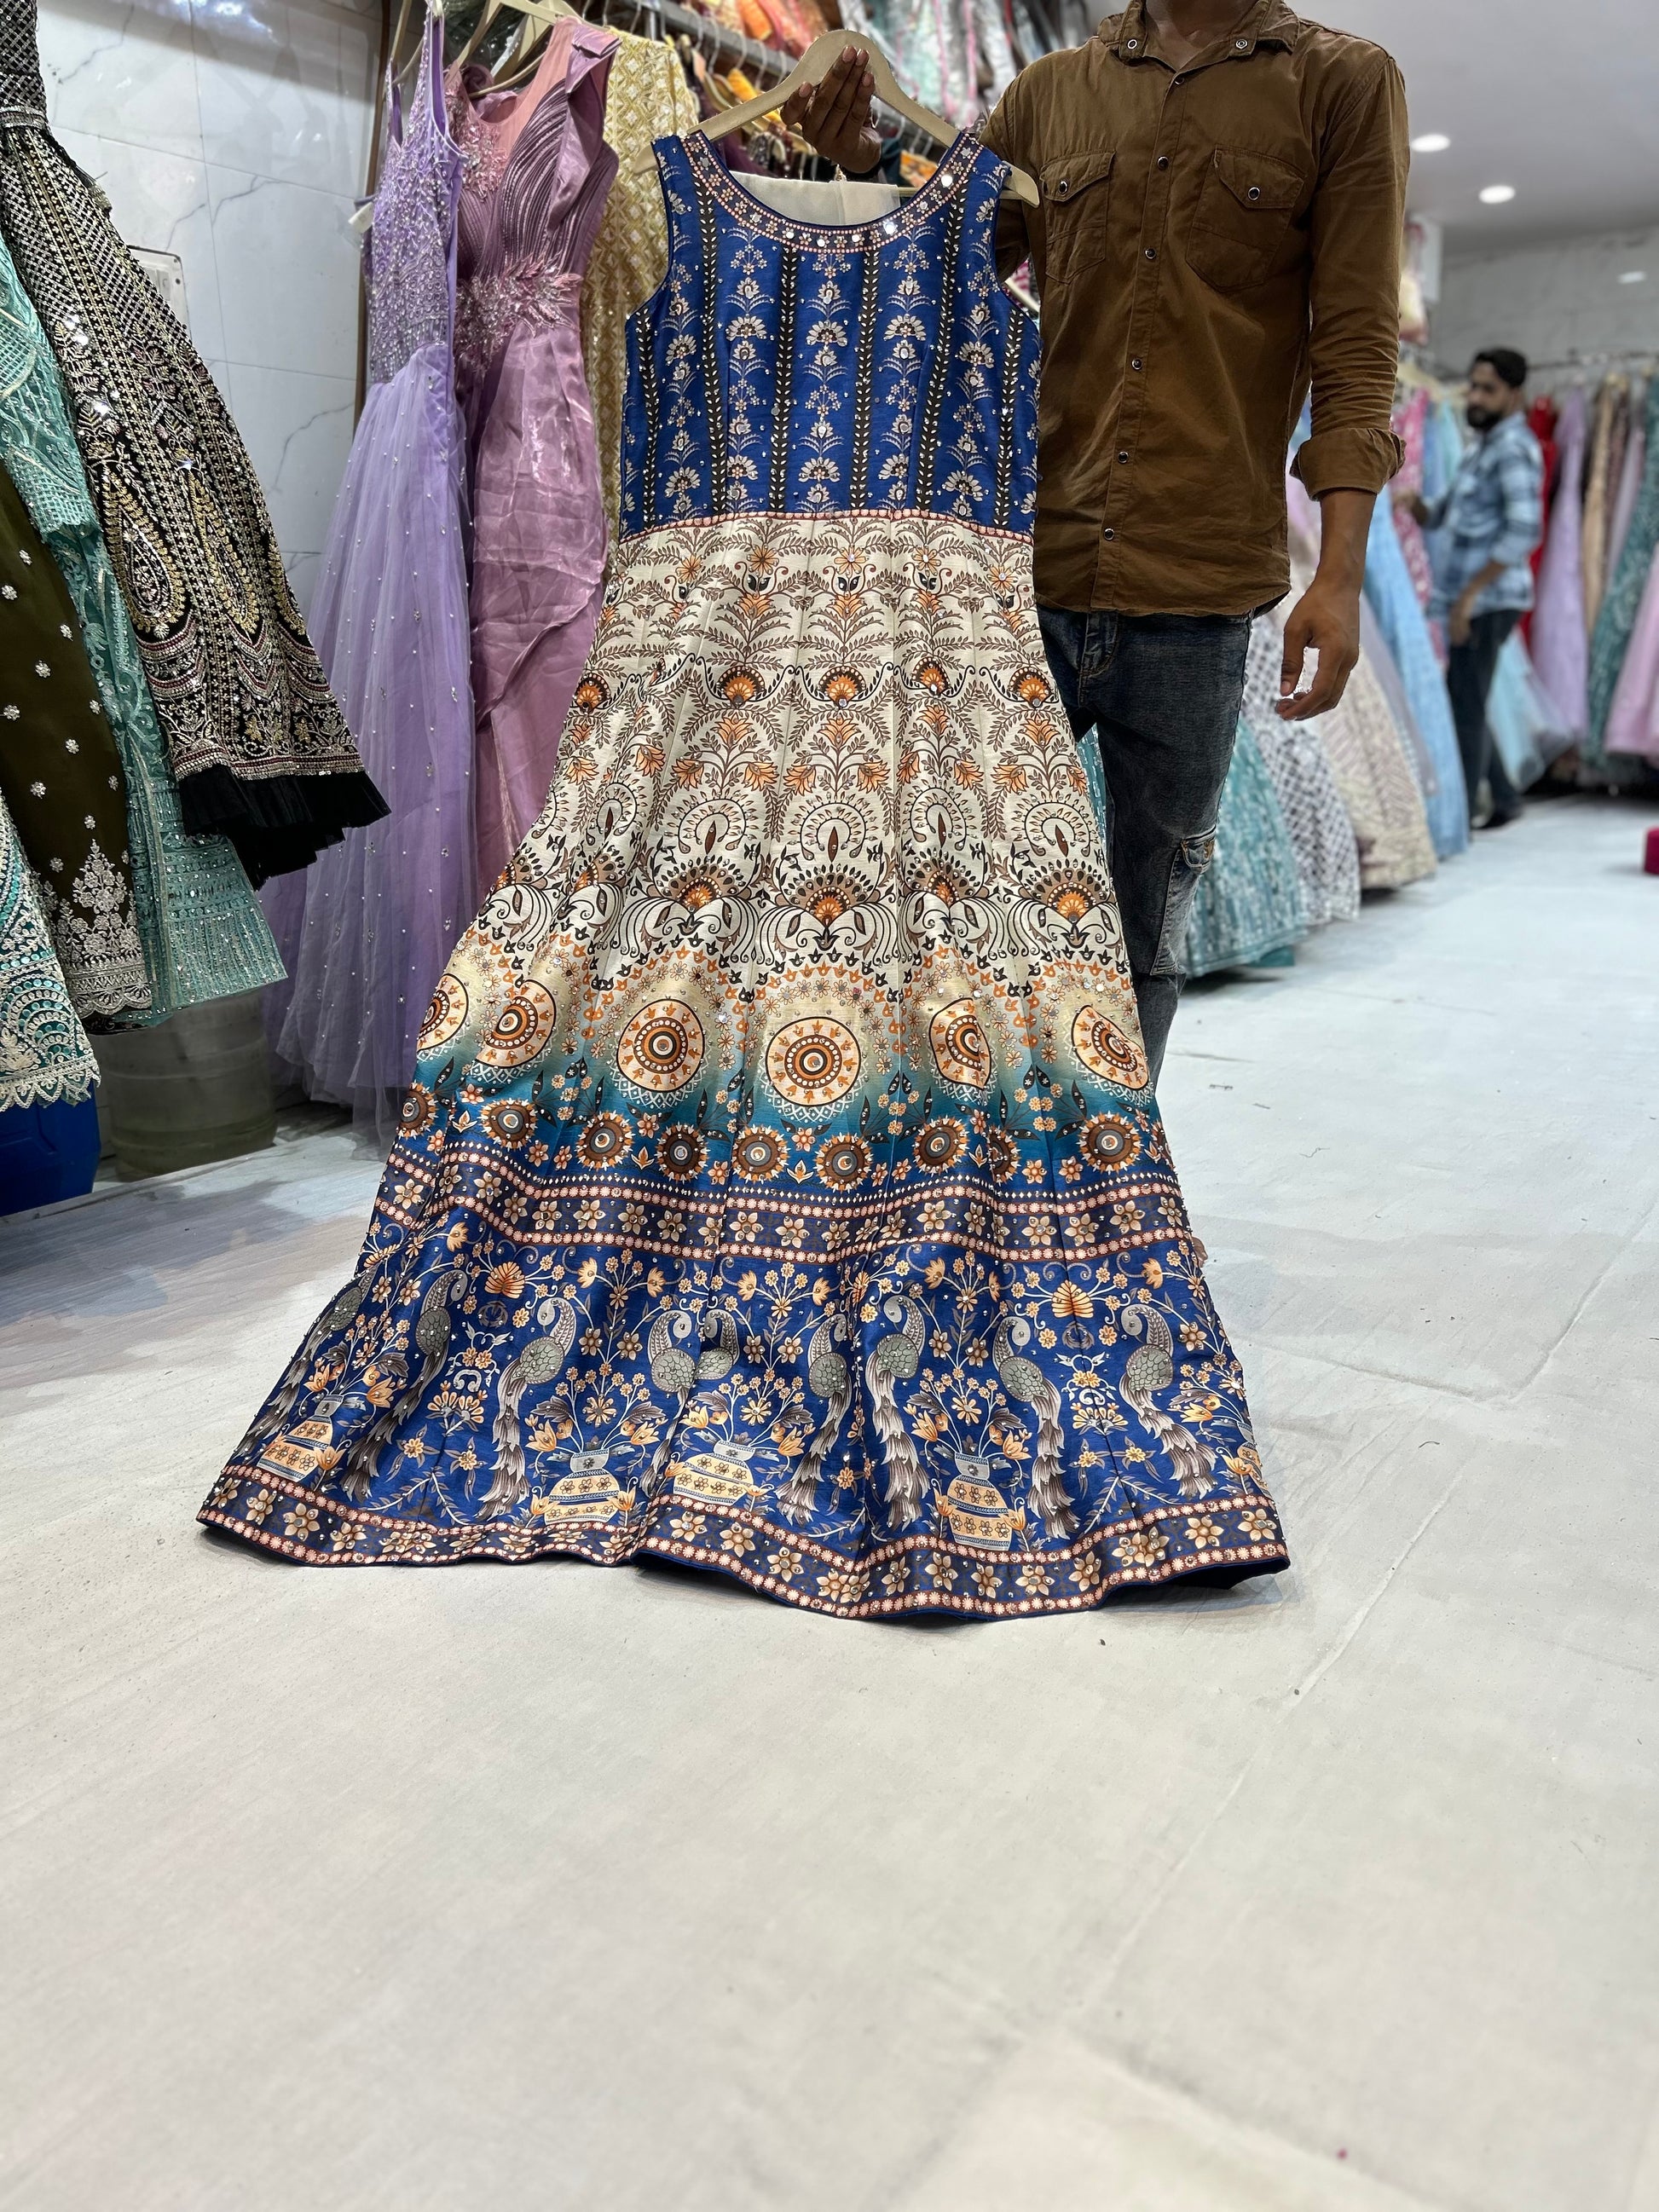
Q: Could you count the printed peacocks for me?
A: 9